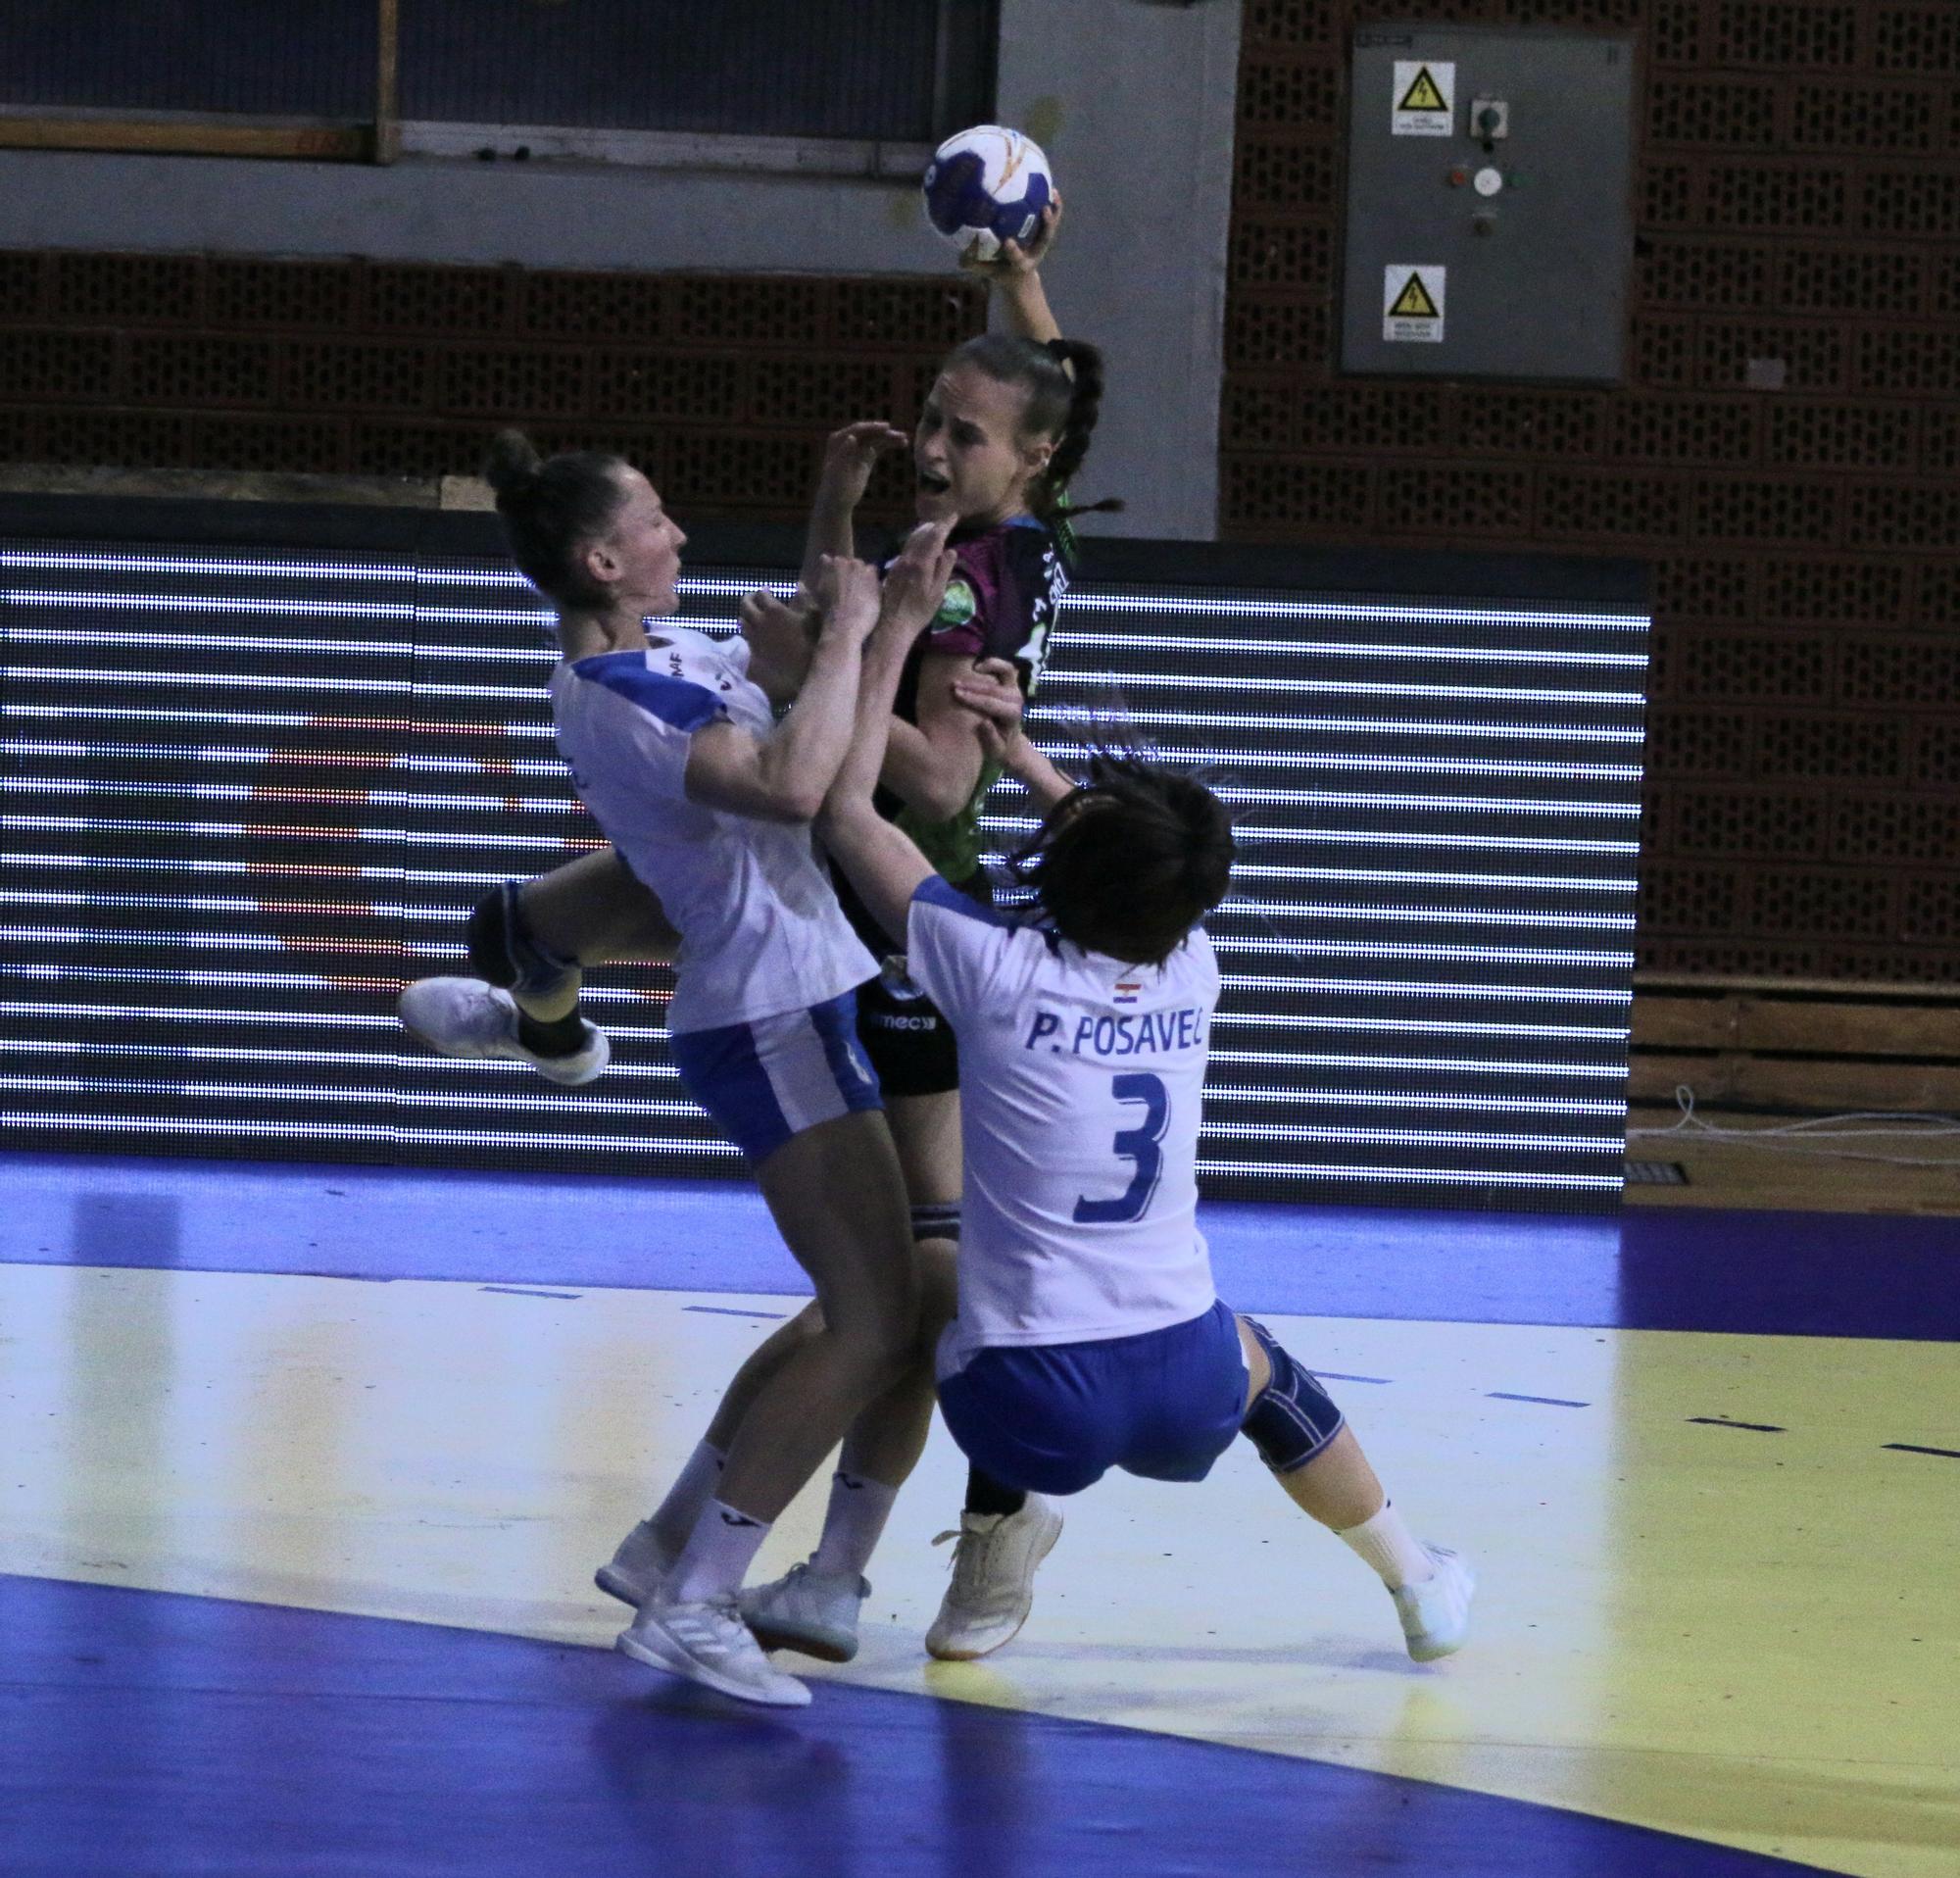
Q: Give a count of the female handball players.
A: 3